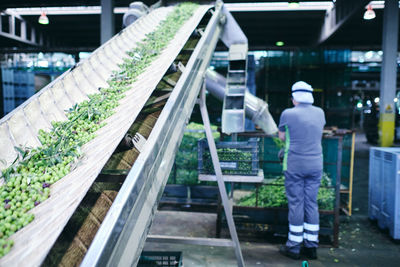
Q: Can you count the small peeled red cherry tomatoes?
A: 0